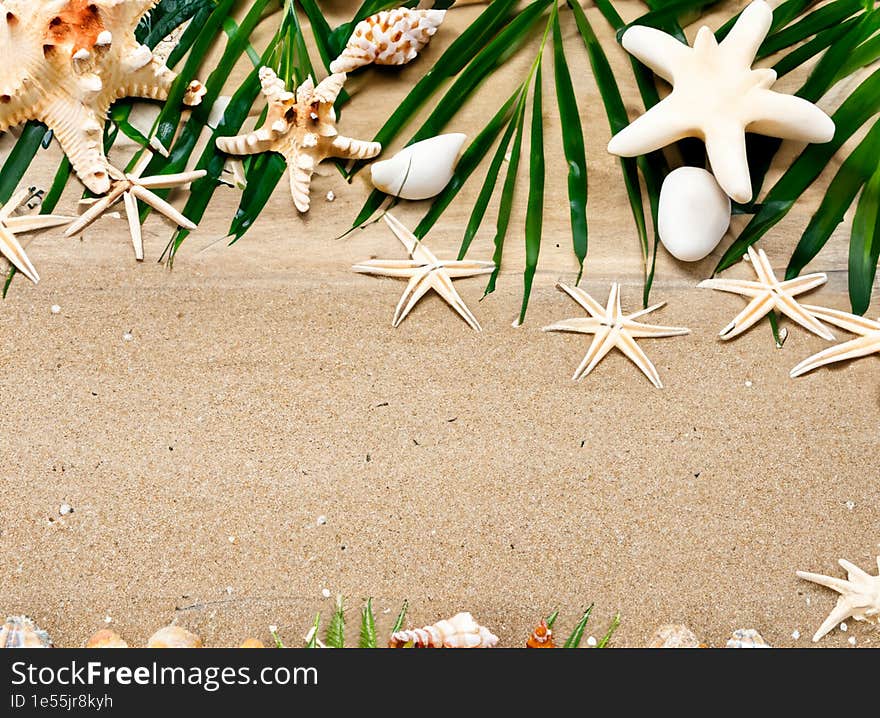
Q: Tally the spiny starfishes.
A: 2